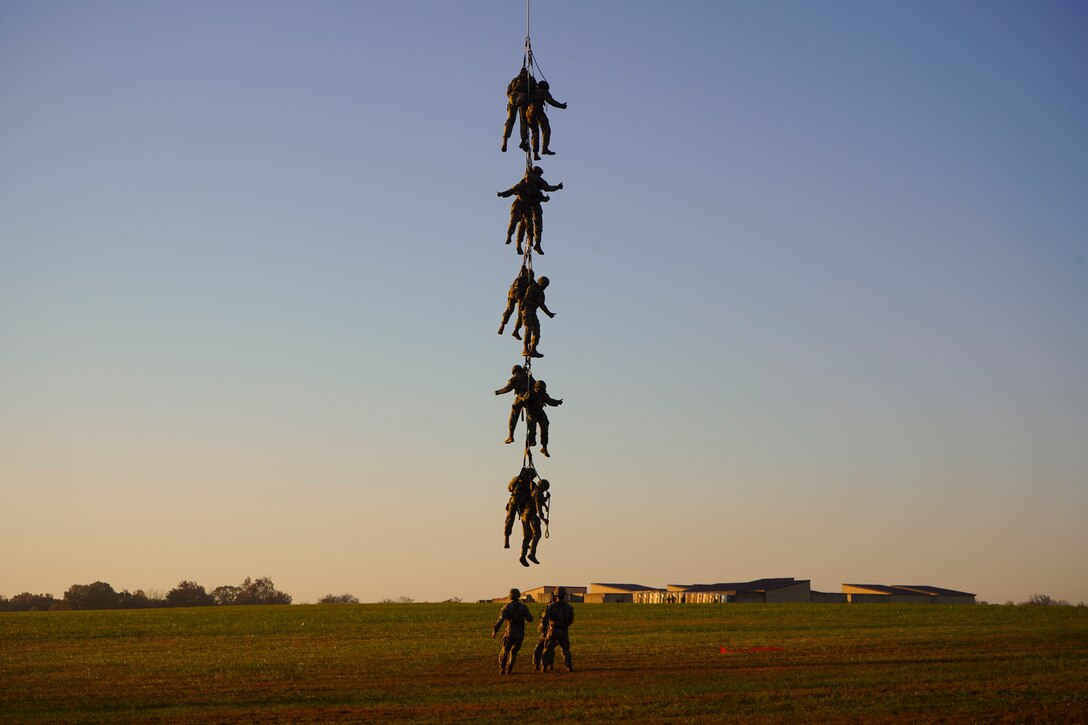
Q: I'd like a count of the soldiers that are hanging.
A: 10